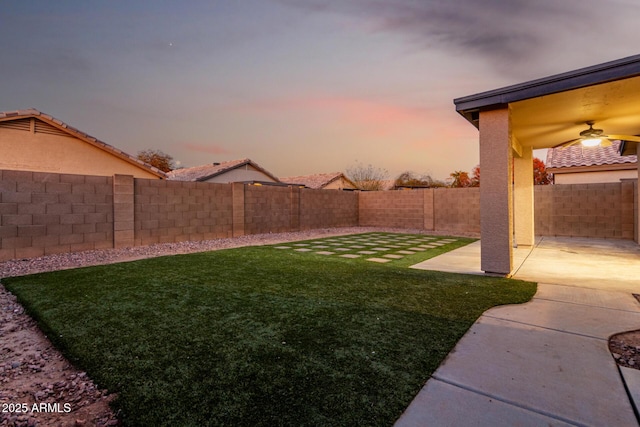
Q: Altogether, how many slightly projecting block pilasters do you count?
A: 5